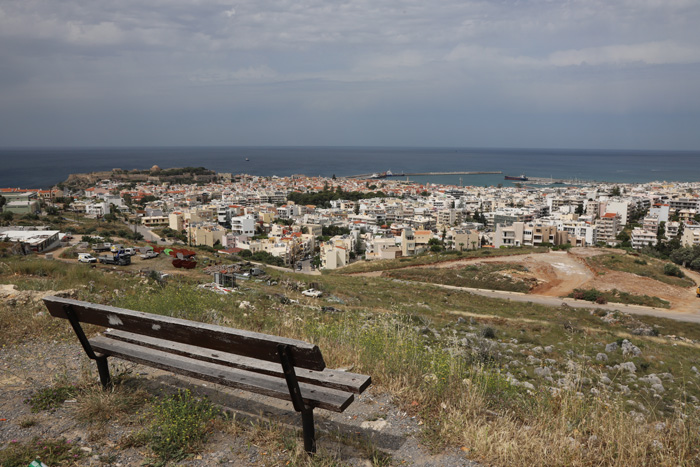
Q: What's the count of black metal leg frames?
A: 2